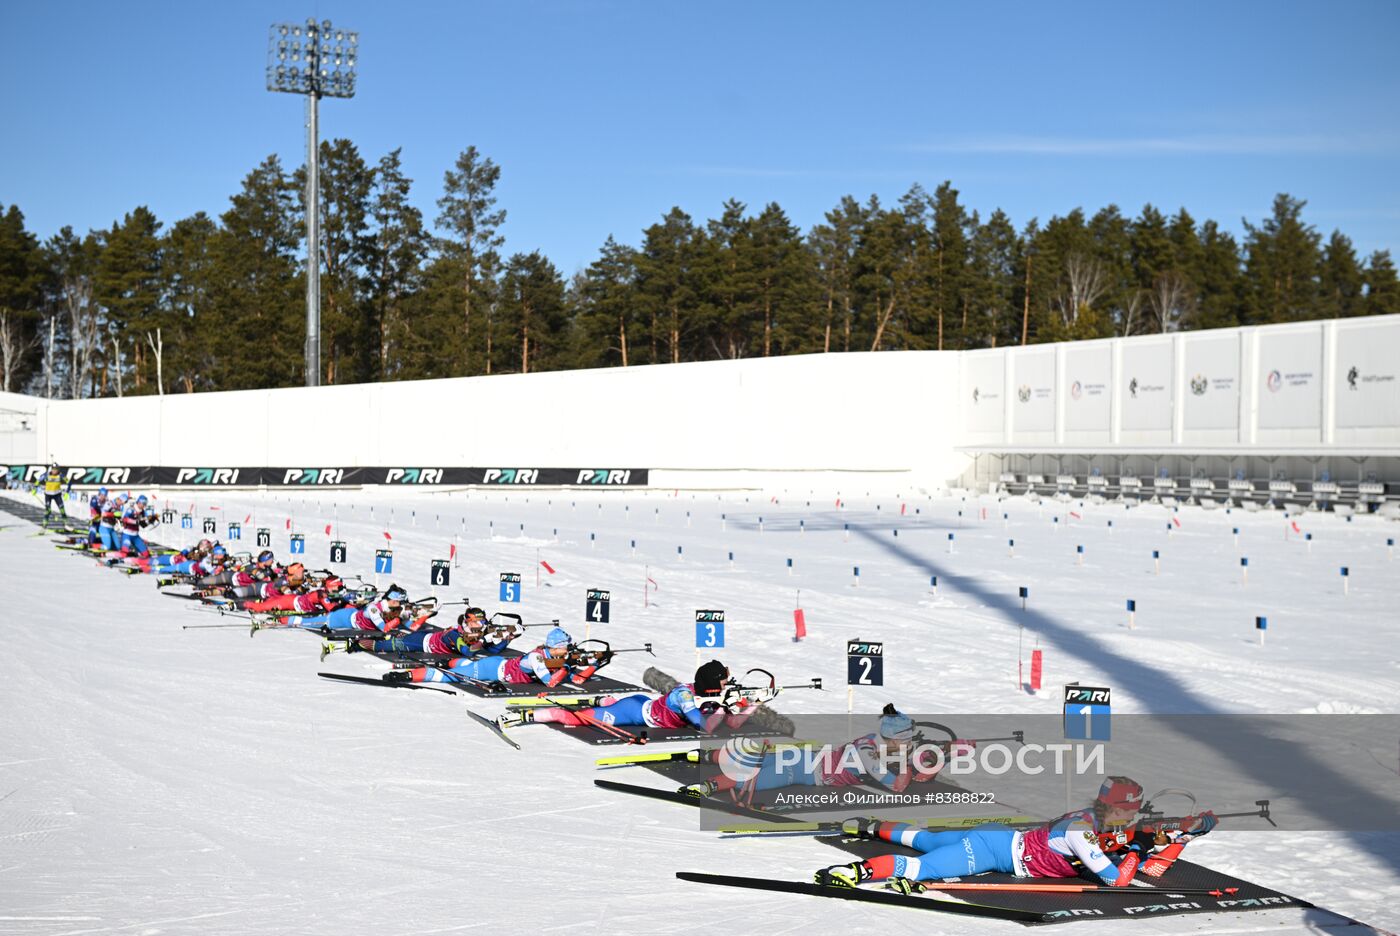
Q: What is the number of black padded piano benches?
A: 0